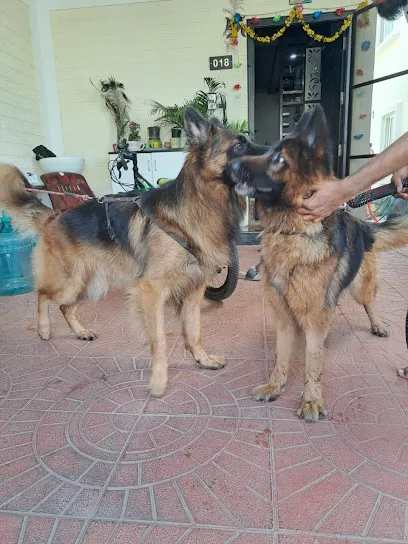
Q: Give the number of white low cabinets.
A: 1